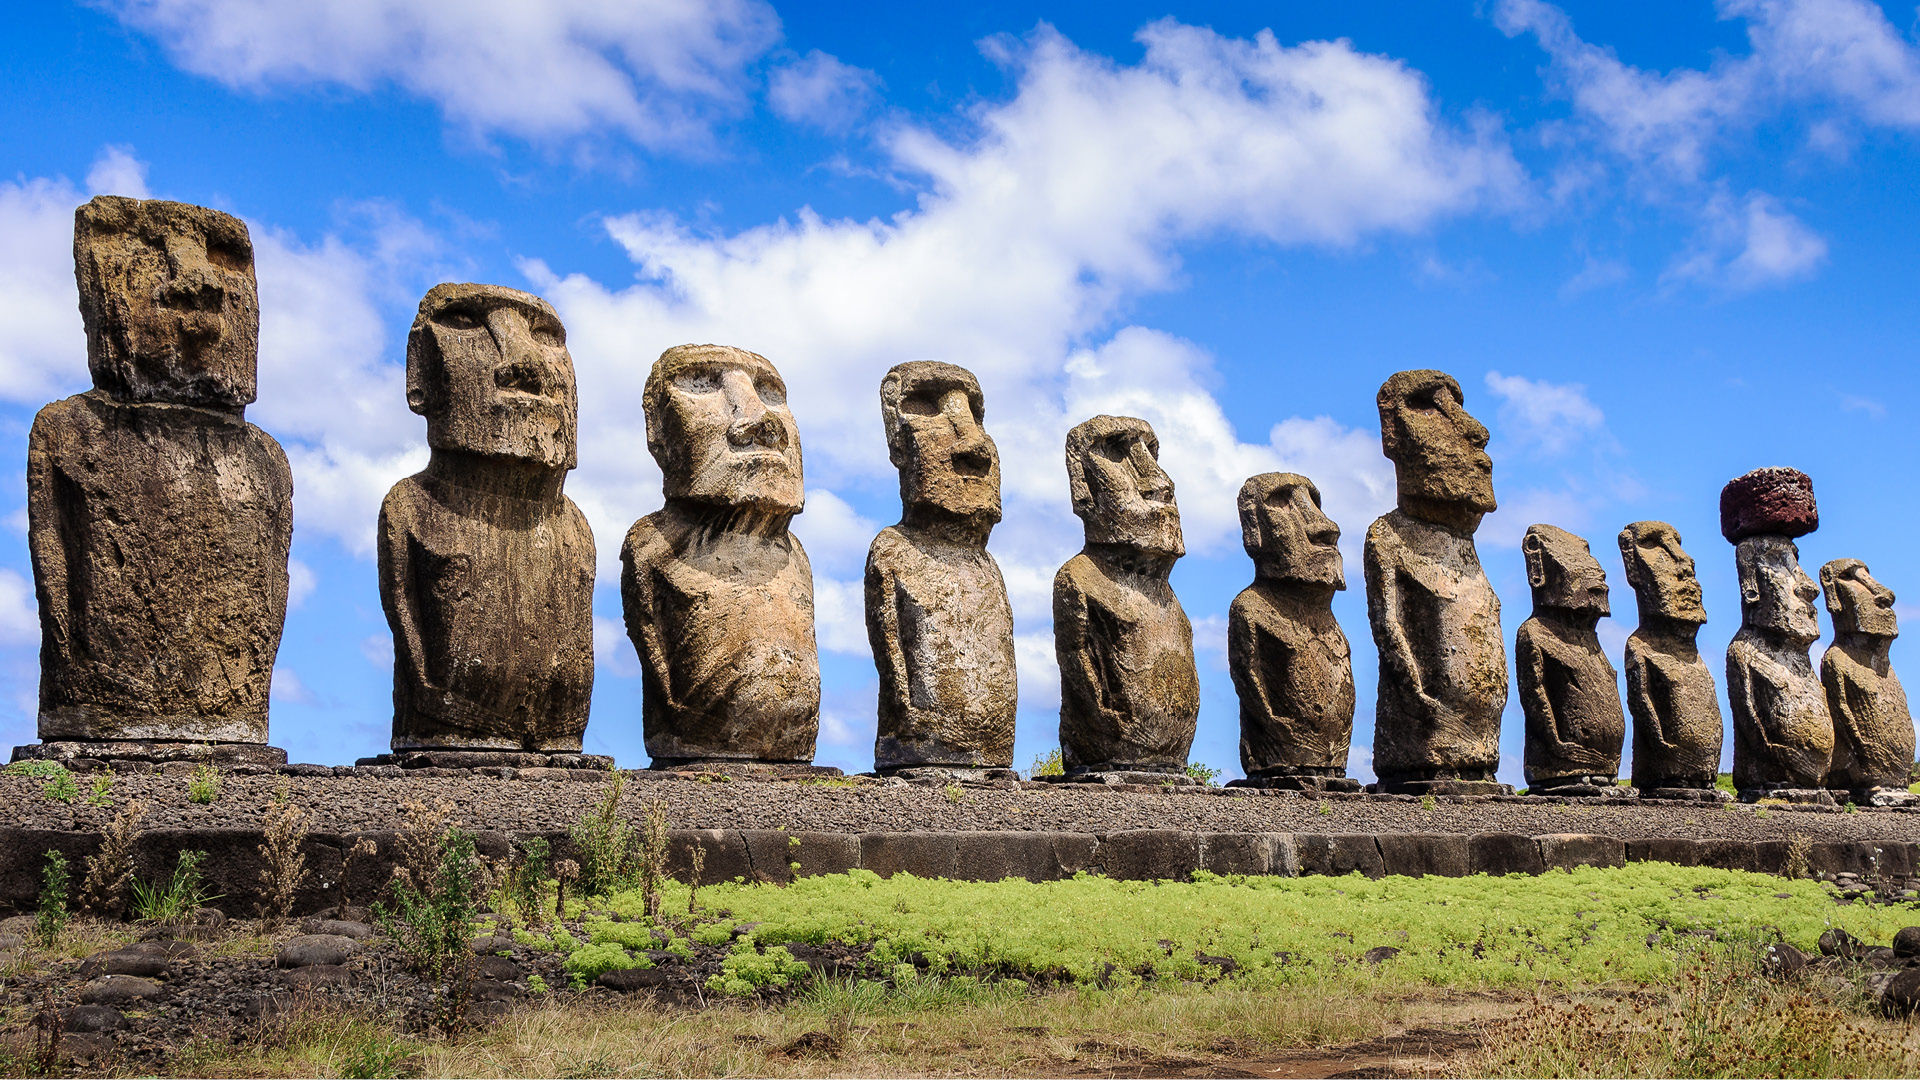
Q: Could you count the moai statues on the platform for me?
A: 11